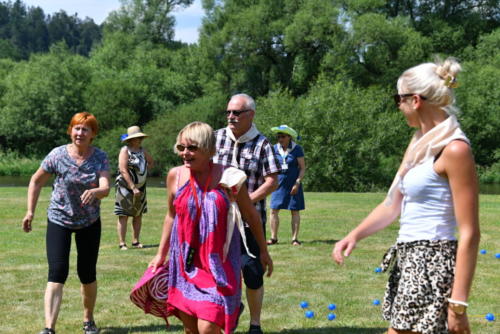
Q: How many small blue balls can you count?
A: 9